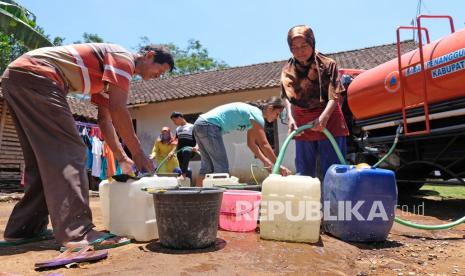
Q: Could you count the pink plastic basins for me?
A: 1